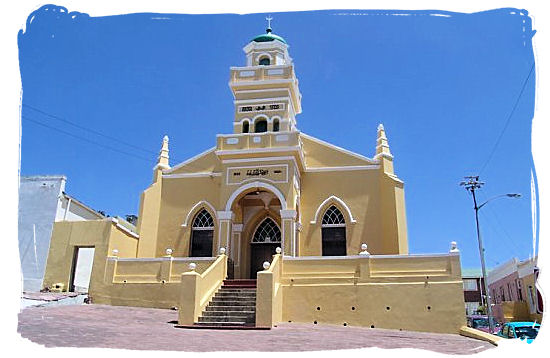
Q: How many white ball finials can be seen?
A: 8